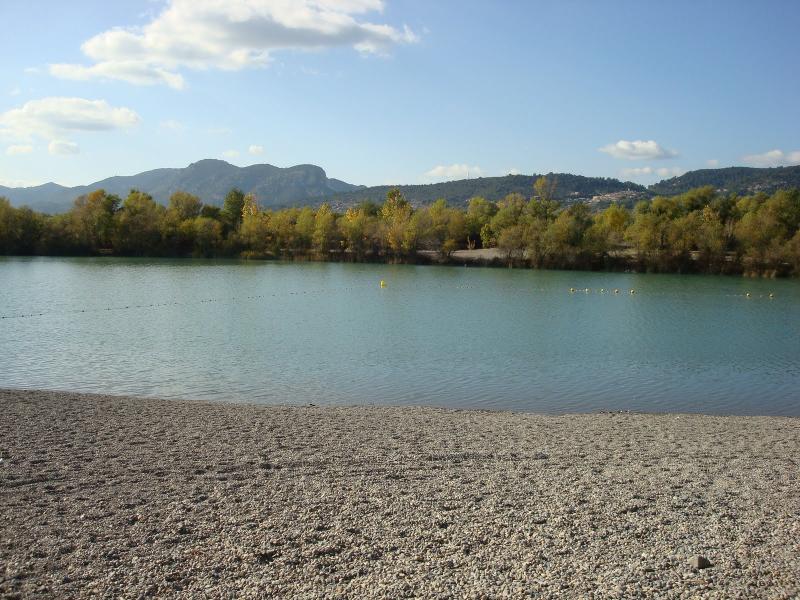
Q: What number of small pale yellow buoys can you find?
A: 7